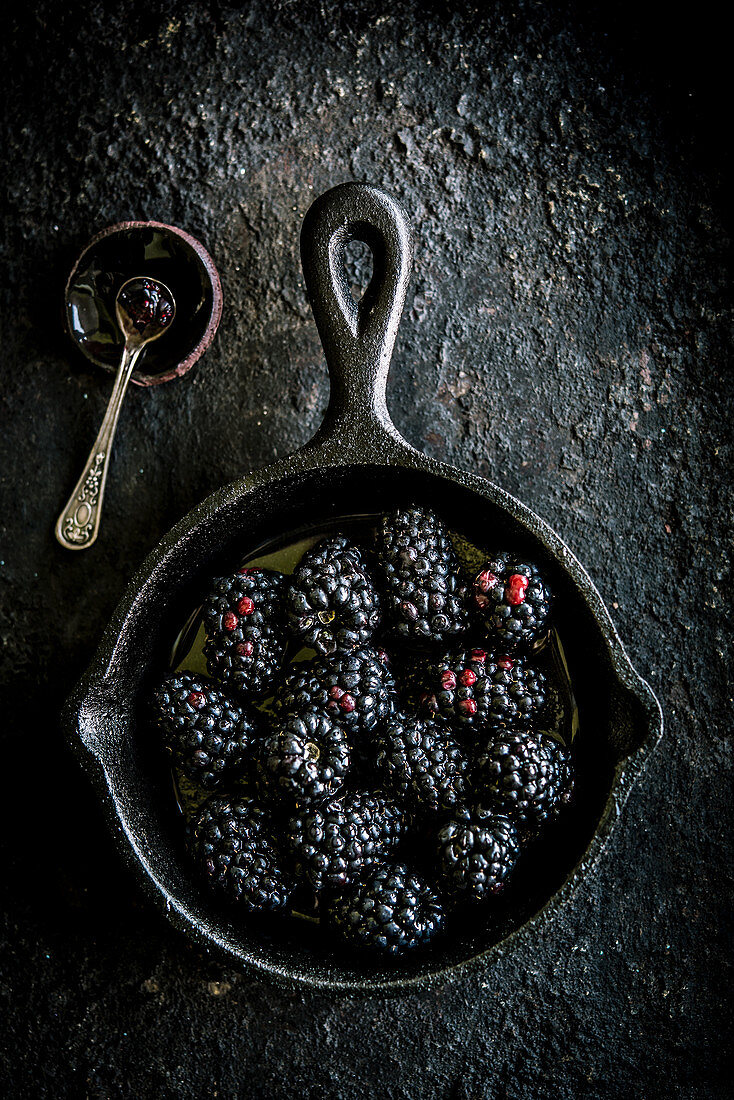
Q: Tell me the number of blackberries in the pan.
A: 14